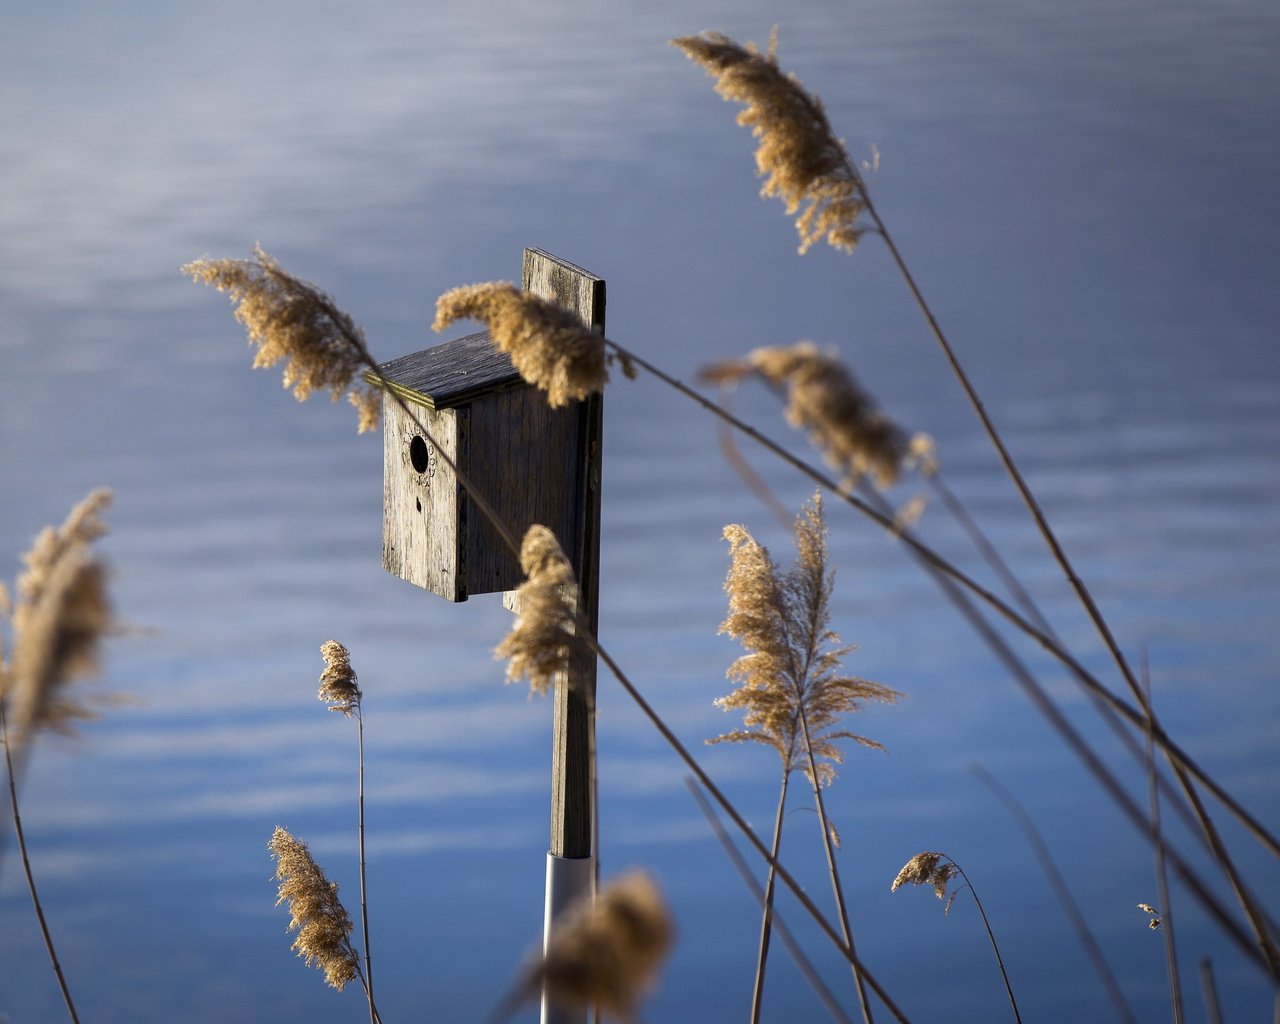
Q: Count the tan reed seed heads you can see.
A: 12